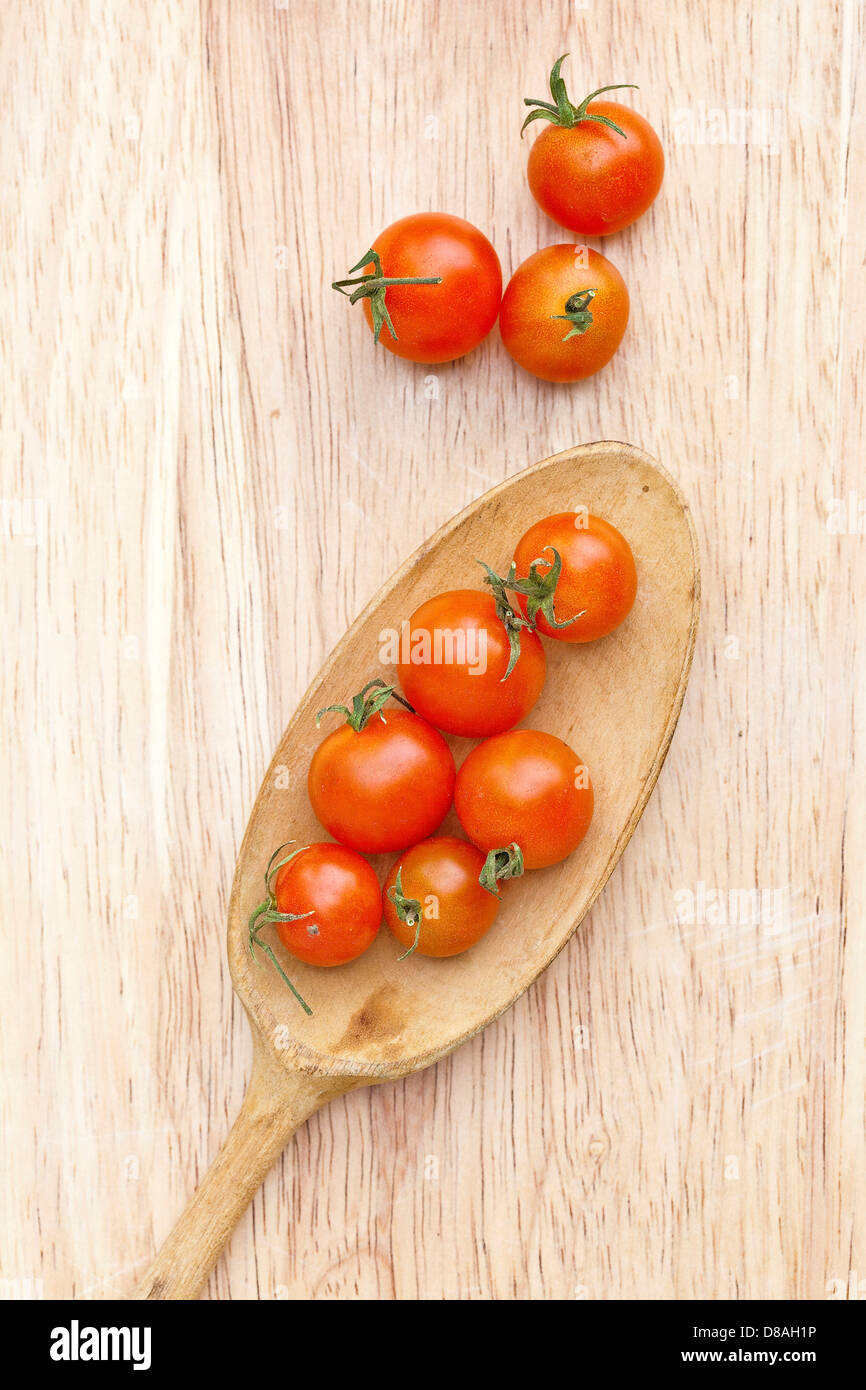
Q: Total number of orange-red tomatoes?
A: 9